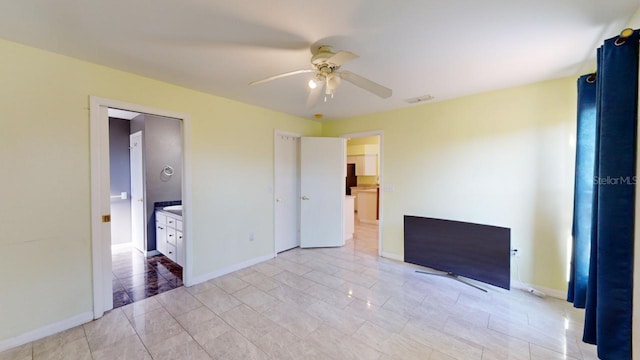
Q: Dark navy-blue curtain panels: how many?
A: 2